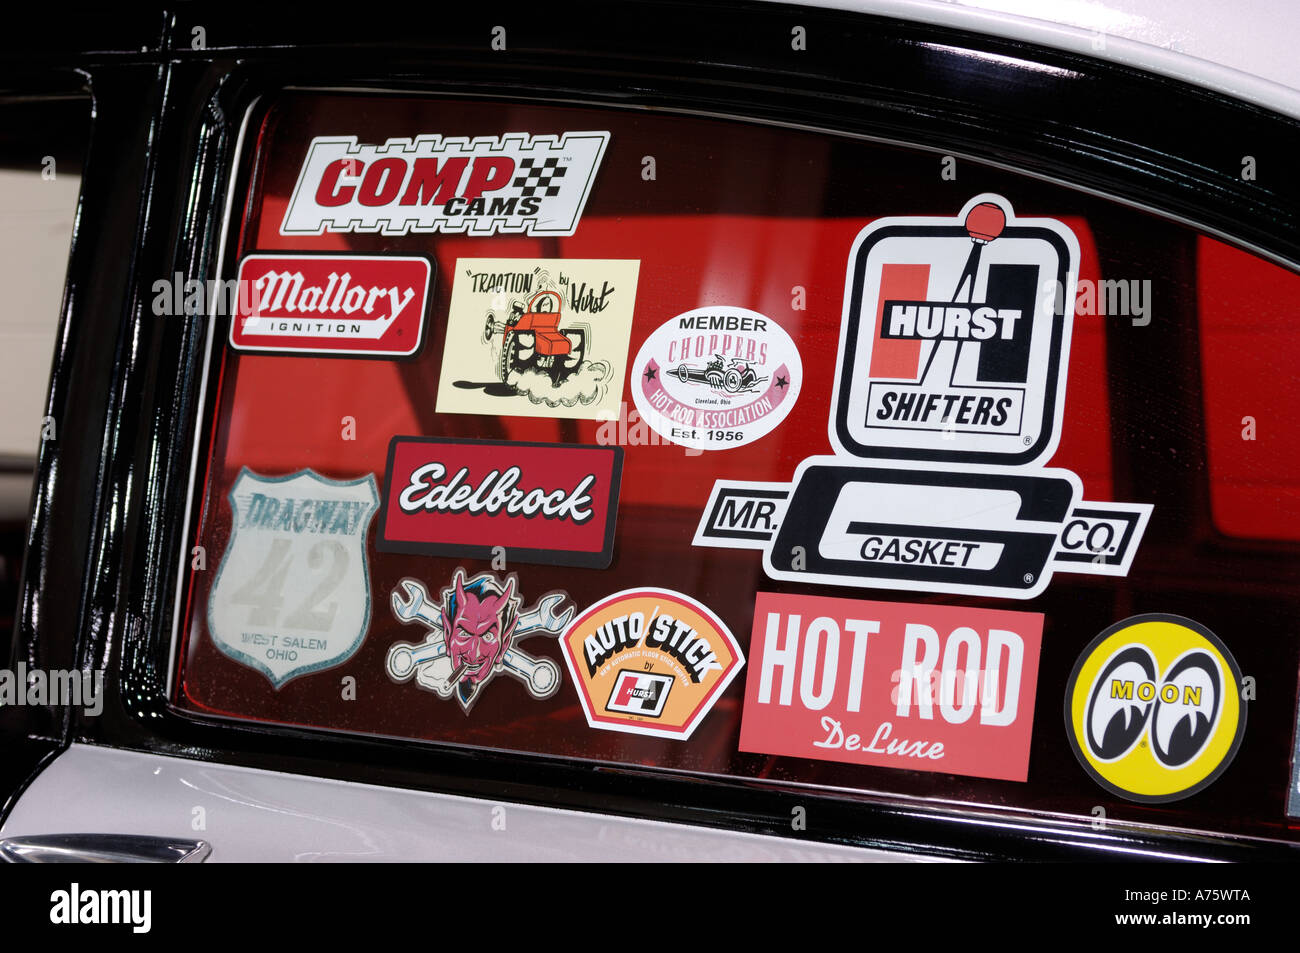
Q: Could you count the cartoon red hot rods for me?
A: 1